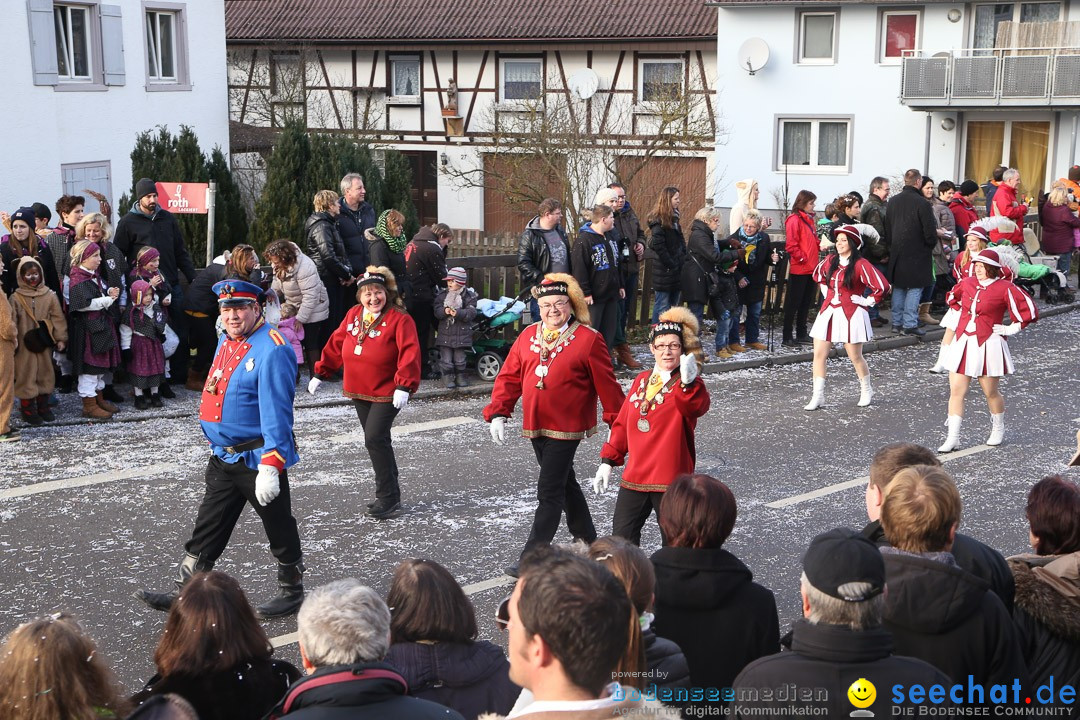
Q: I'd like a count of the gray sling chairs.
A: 0